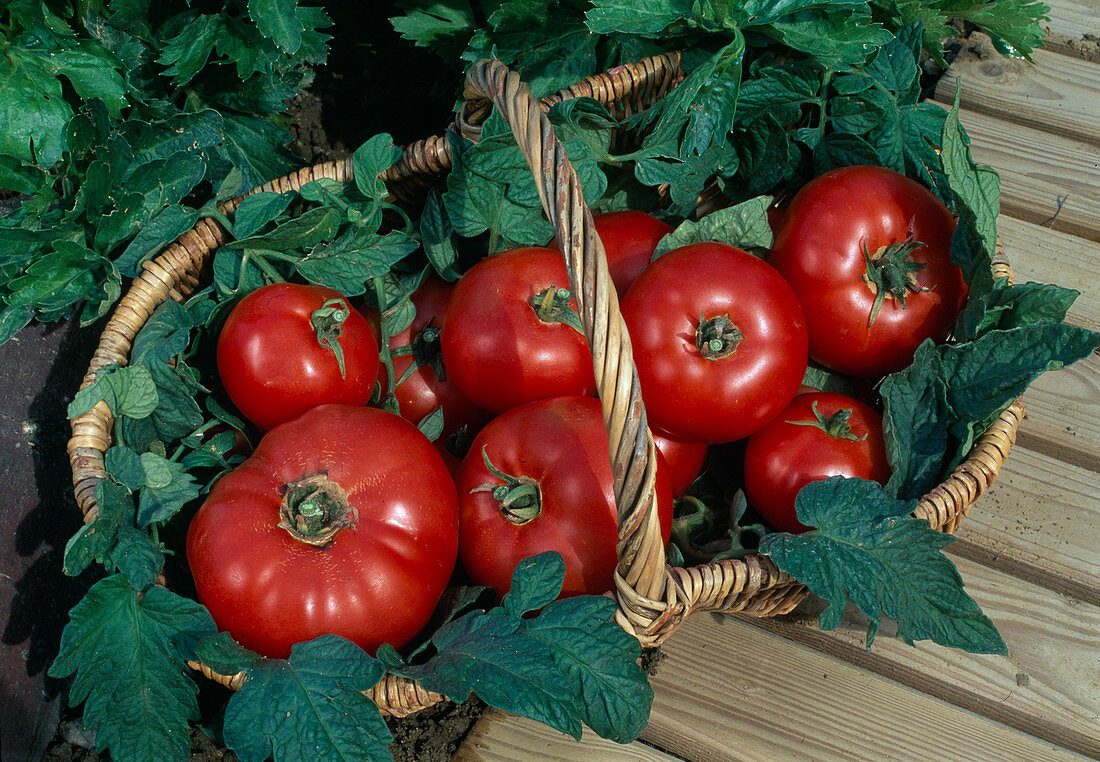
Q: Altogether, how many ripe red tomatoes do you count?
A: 10